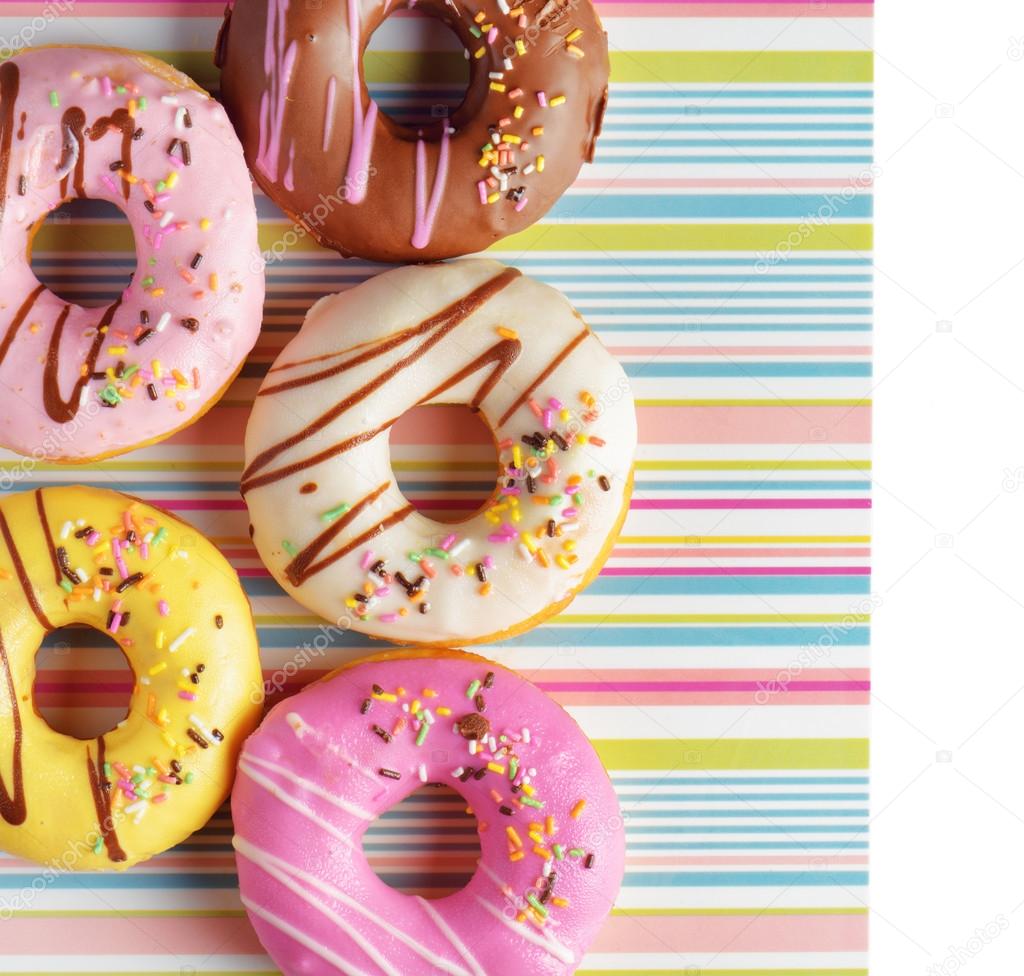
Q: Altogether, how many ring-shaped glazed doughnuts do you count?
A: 5